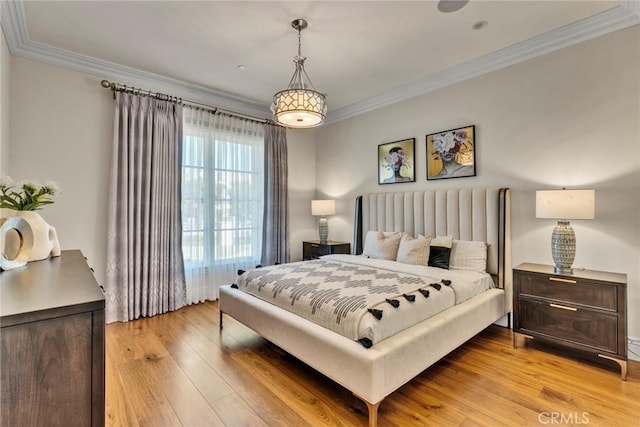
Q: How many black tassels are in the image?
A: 11